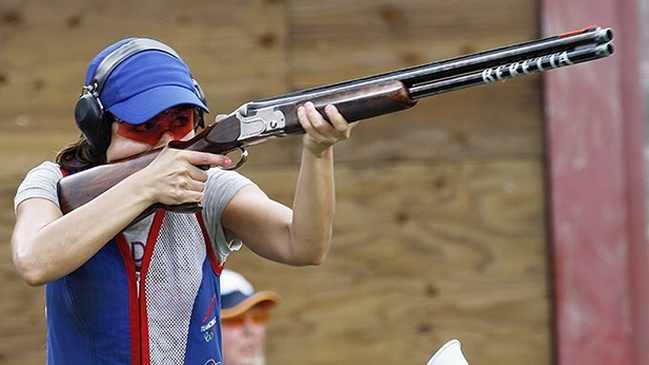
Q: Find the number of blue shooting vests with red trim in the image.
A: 1